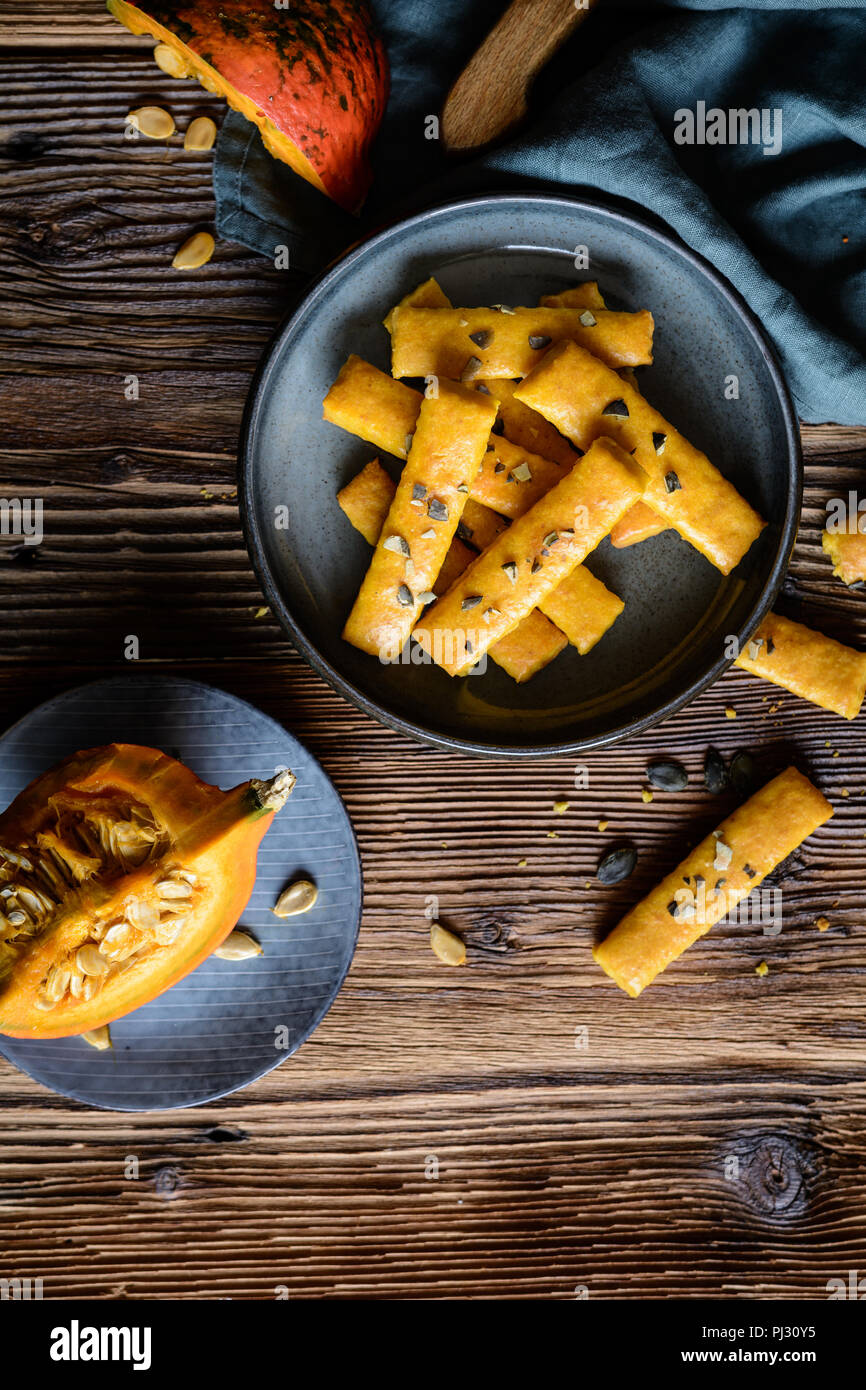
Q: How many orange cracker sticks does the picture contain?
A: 12